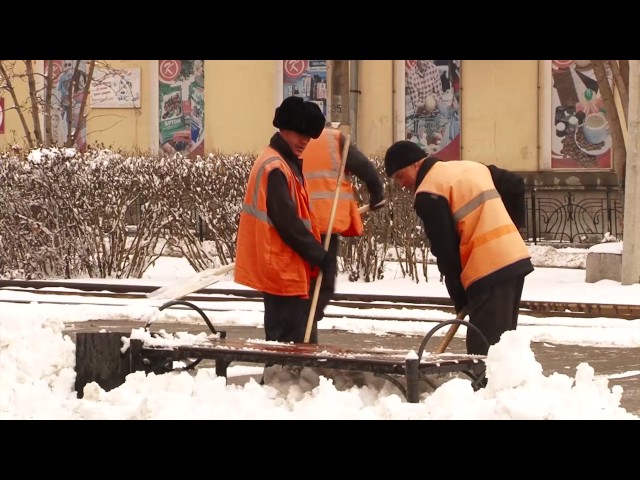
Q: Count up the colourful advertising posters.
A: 5